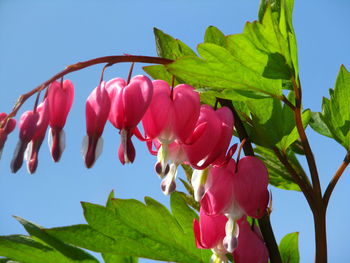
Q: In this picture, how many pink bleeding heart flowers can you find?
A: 12